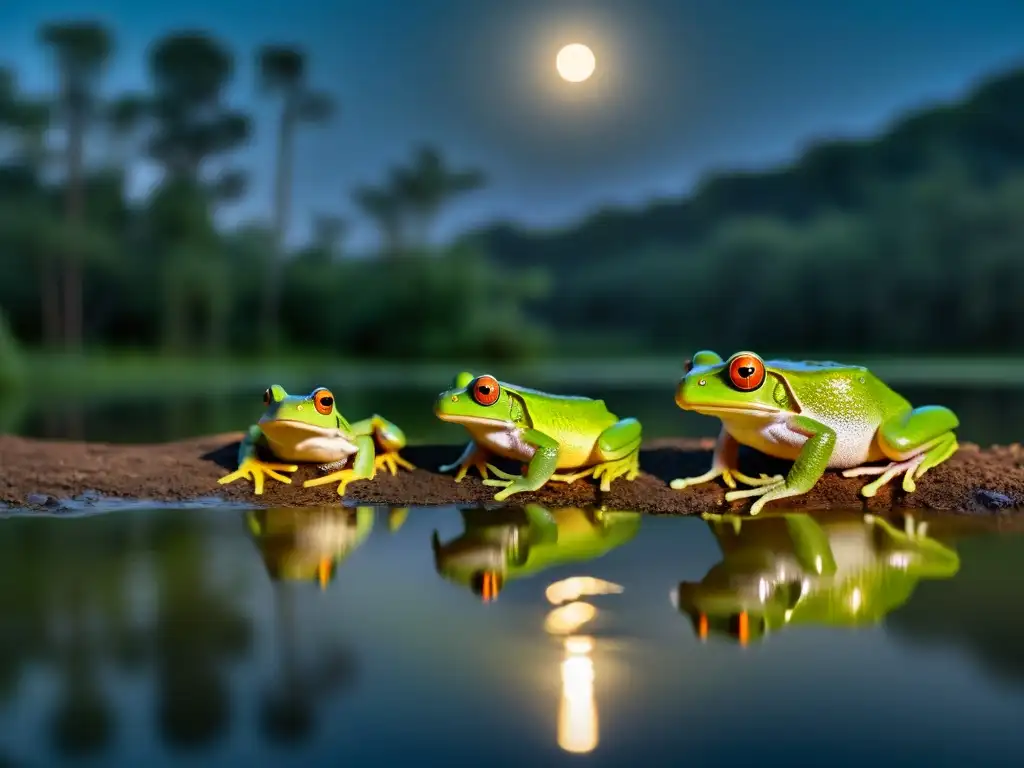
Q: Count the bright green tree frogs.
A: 3